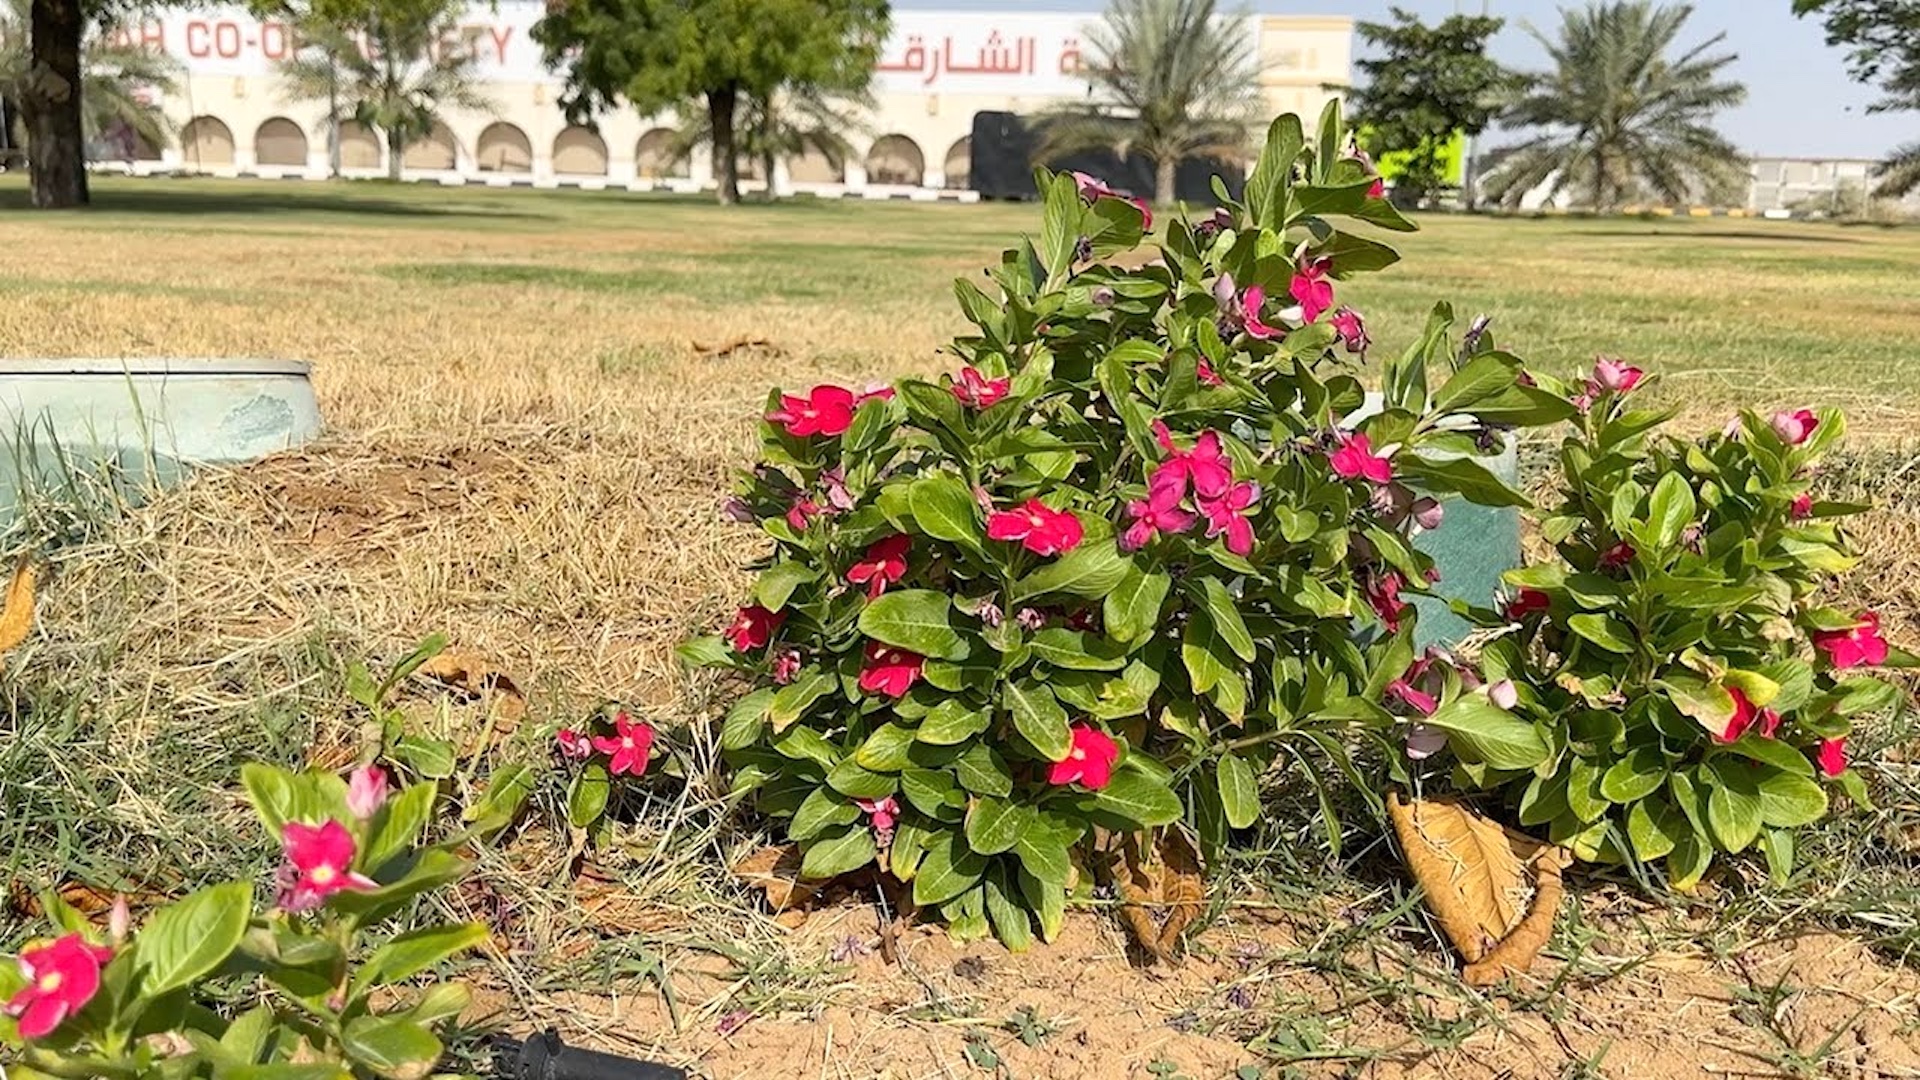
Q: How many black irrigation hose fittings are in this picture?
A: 1